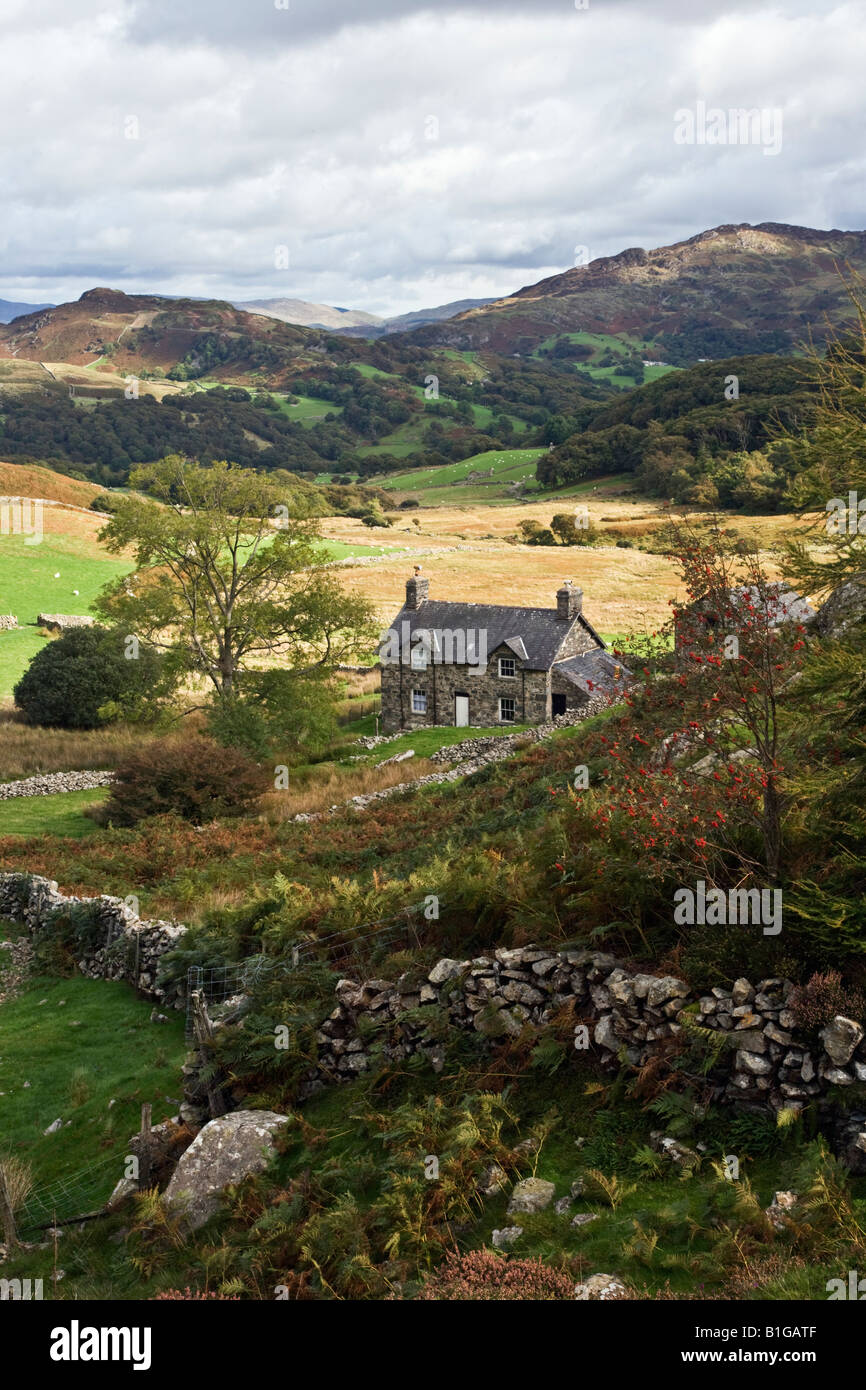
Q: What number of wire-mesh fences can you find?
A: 2